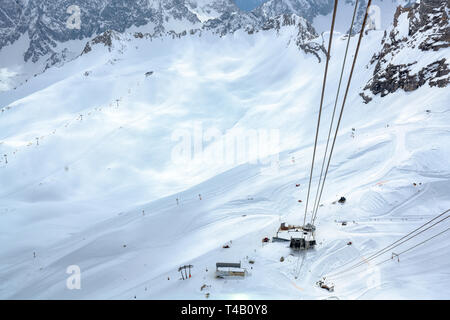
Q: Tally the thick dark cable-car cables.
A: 3